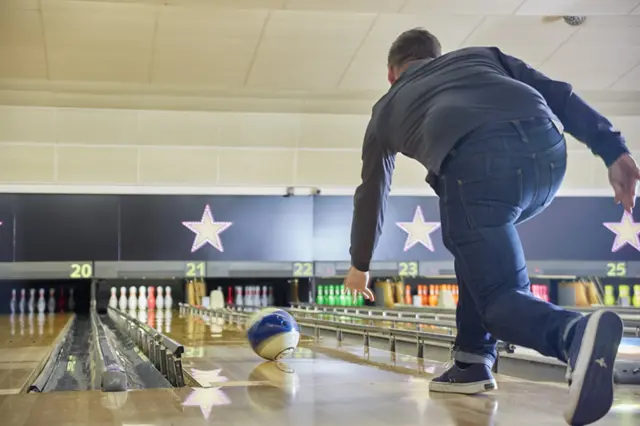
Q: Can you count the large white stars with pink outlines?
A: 3